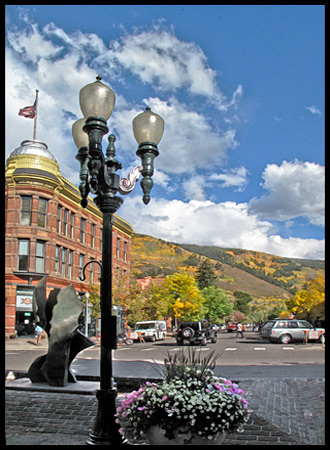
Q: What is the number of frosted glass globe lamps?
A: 3